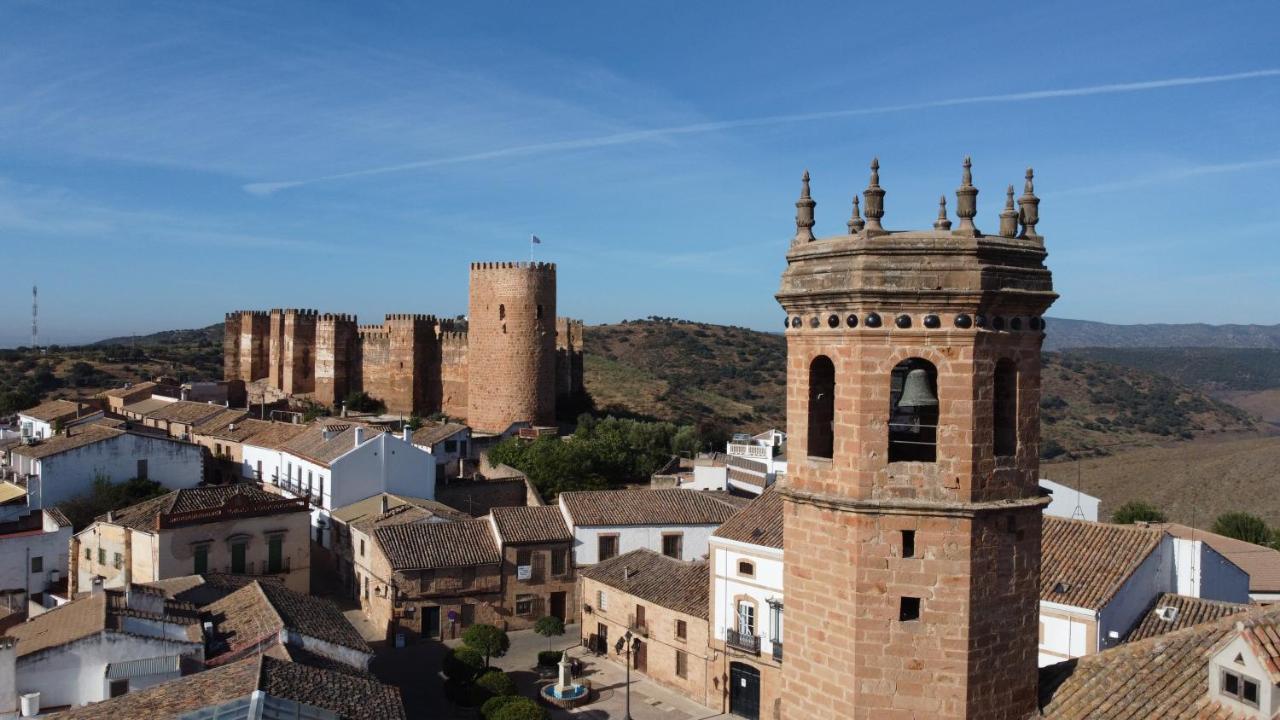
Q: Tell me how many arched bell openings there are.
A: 3